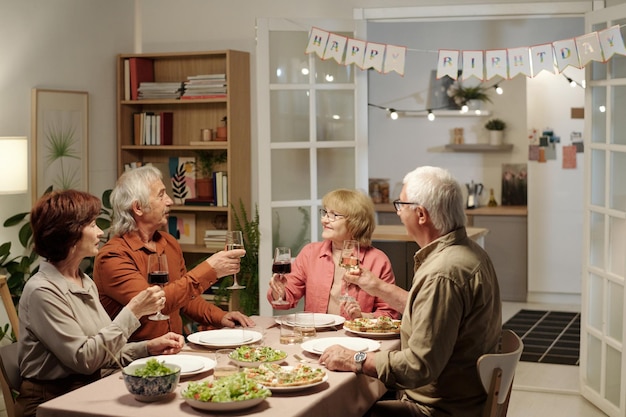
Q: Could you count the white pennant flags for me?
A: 13